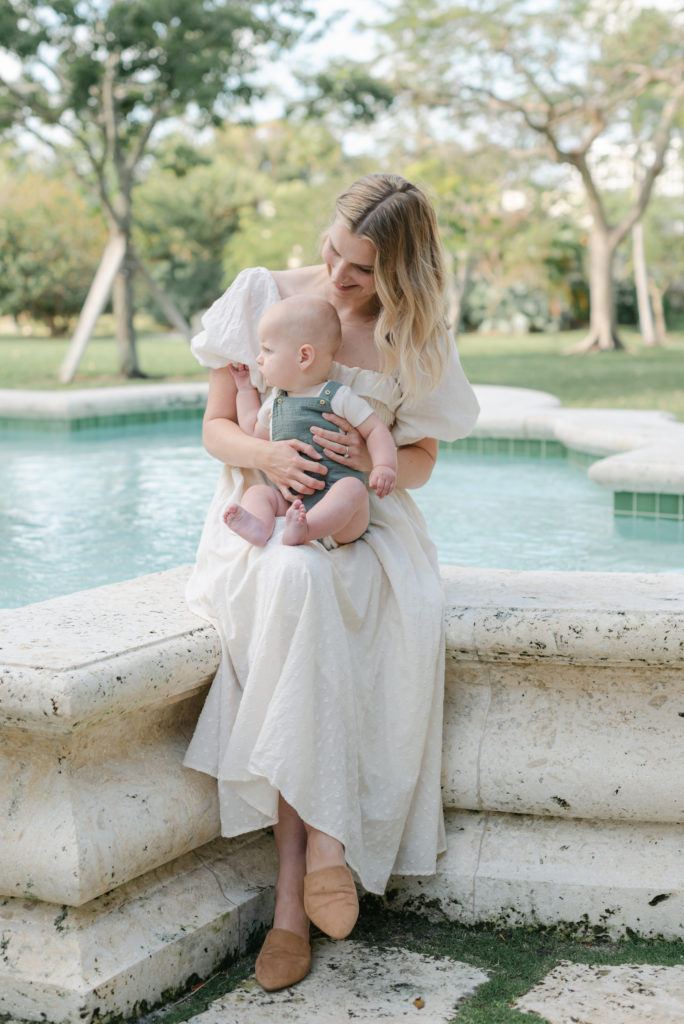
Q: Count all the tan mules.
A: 2